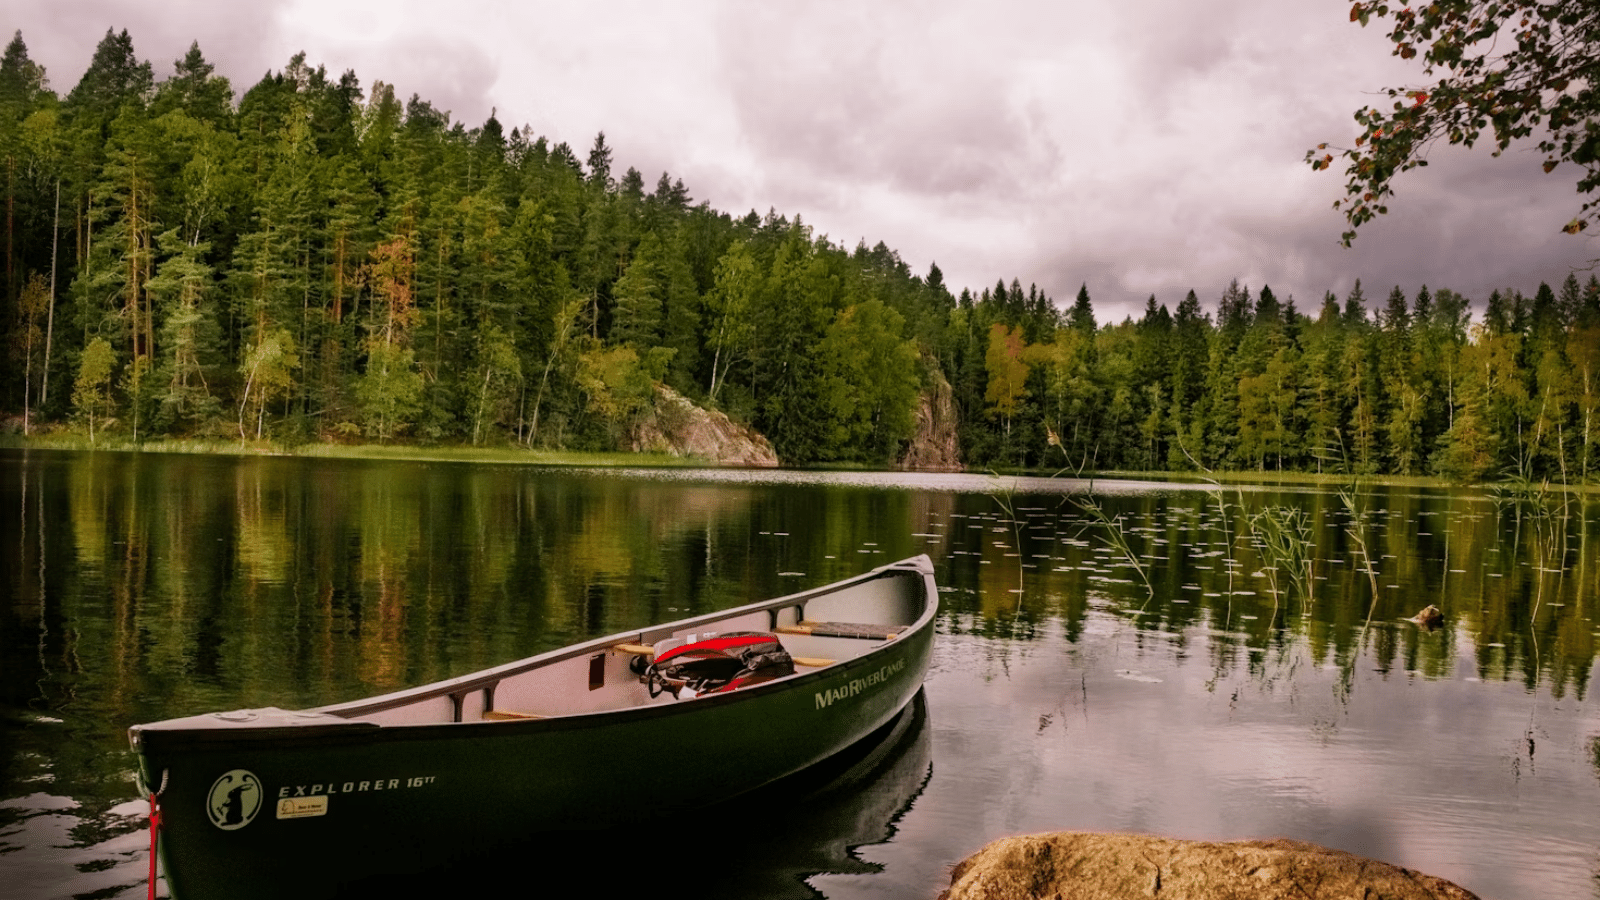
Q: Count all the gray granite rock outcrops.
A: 2